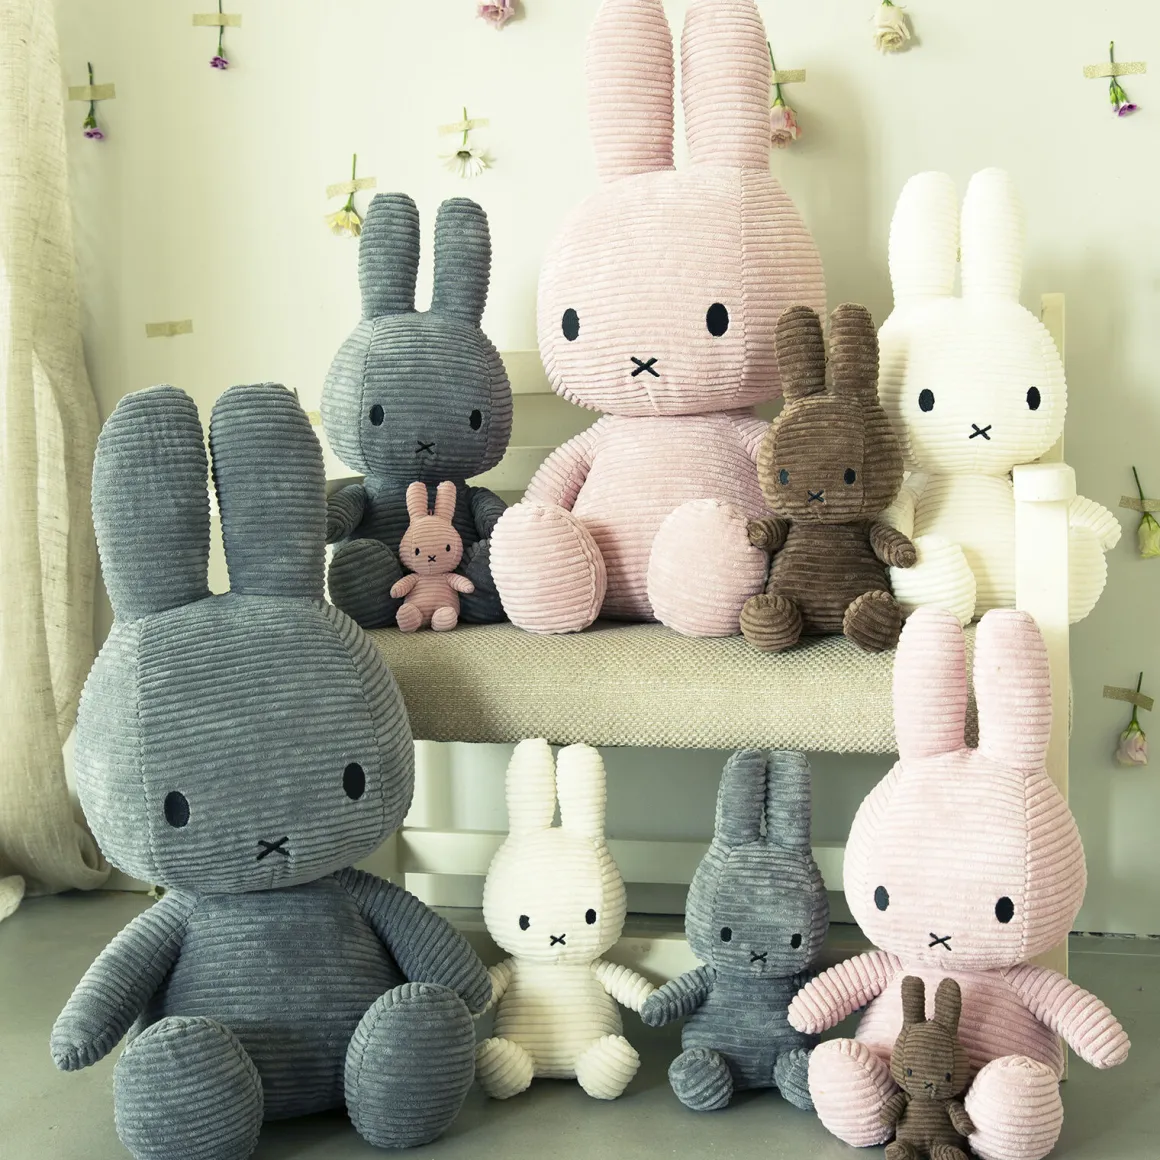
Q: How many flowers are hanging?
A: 10